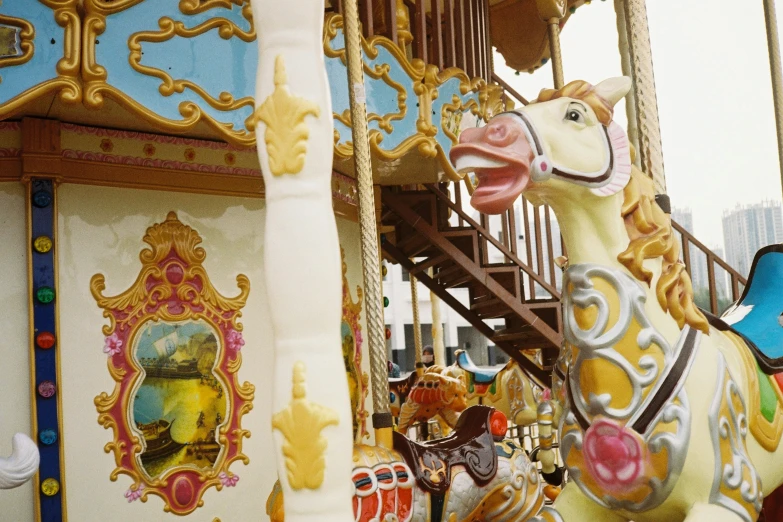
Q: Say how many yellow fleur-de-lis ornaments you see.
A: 2